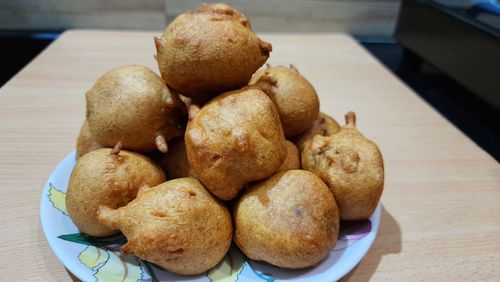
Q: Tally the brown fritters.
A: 12